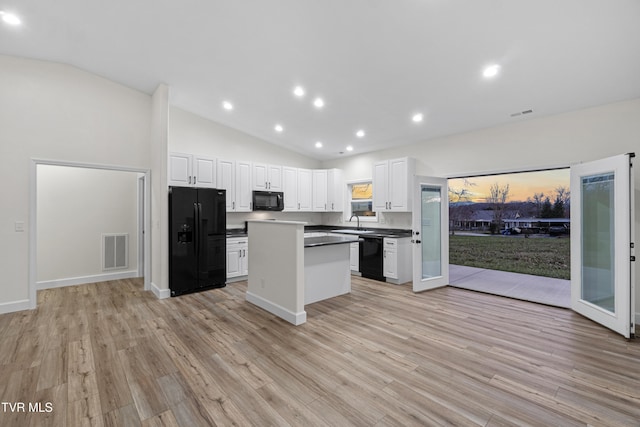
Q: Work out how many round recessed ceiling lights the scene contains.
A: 10